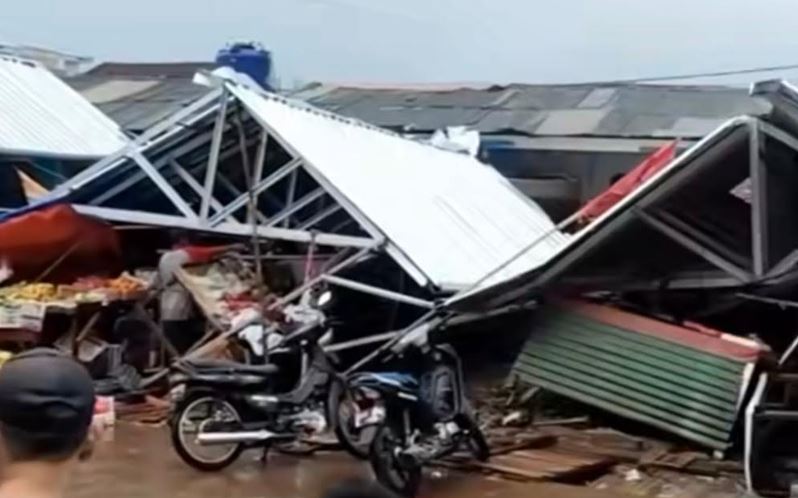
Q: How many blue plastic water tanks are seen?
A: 1